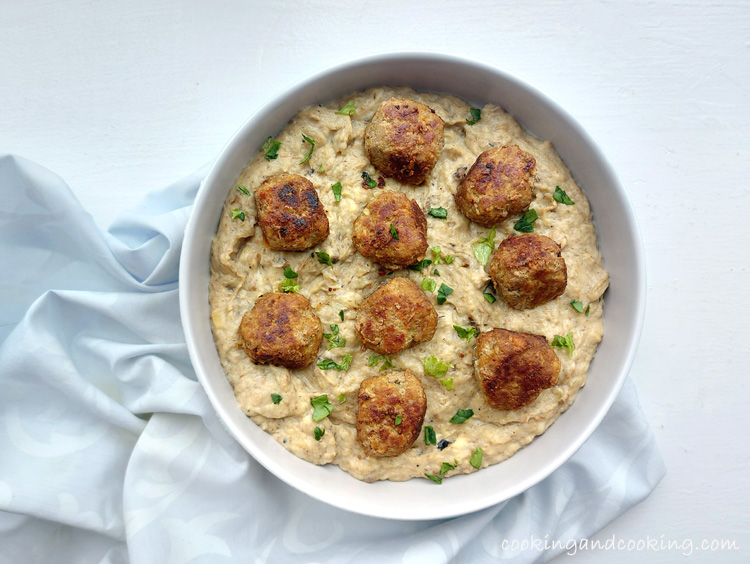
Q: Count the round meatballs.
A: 9